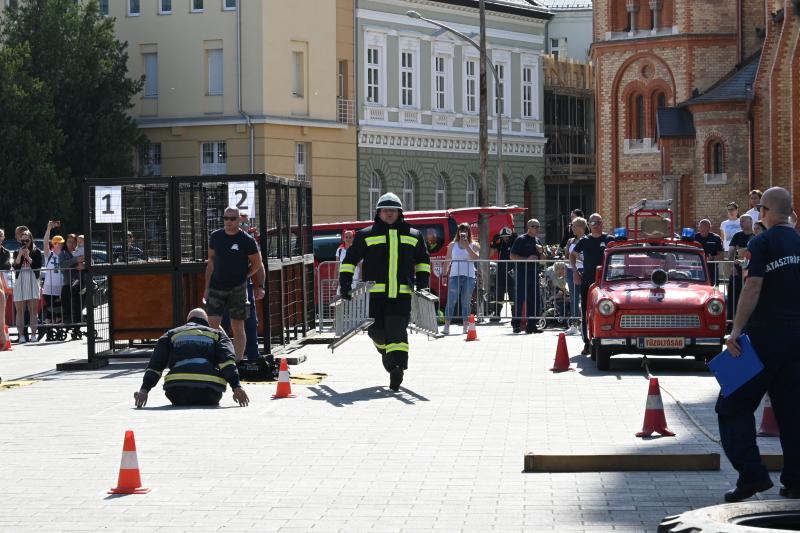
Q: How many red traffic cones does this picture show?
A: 7